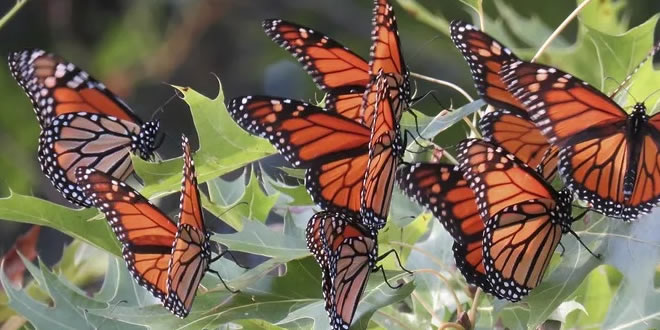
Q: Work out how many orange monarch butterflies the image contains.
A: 8